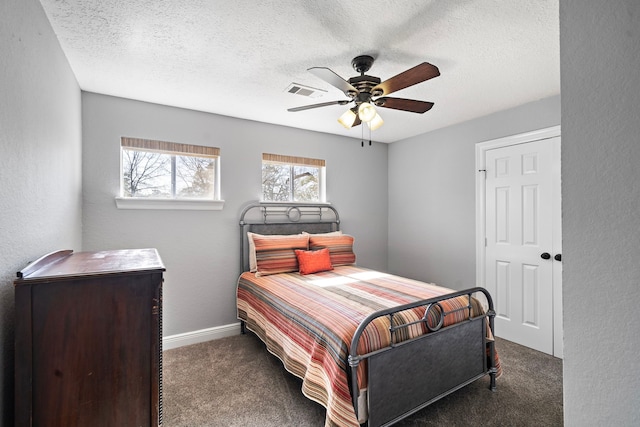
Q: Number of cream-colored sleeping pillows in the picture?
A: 2